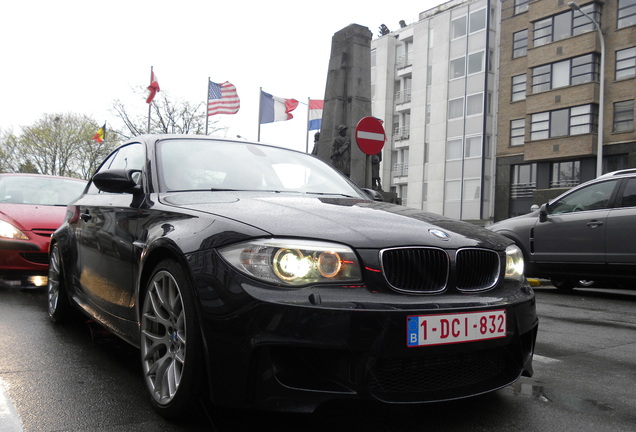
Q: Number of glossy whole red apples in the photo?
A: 0